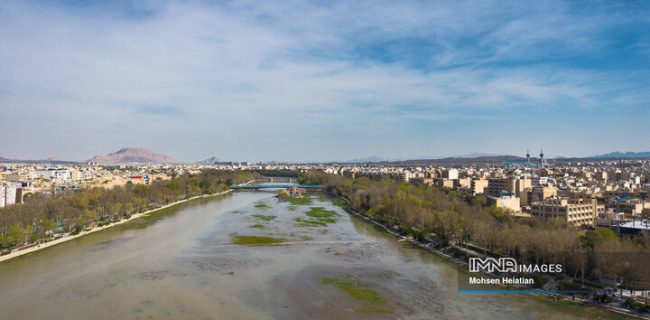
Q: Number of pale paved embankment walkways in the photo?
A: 2